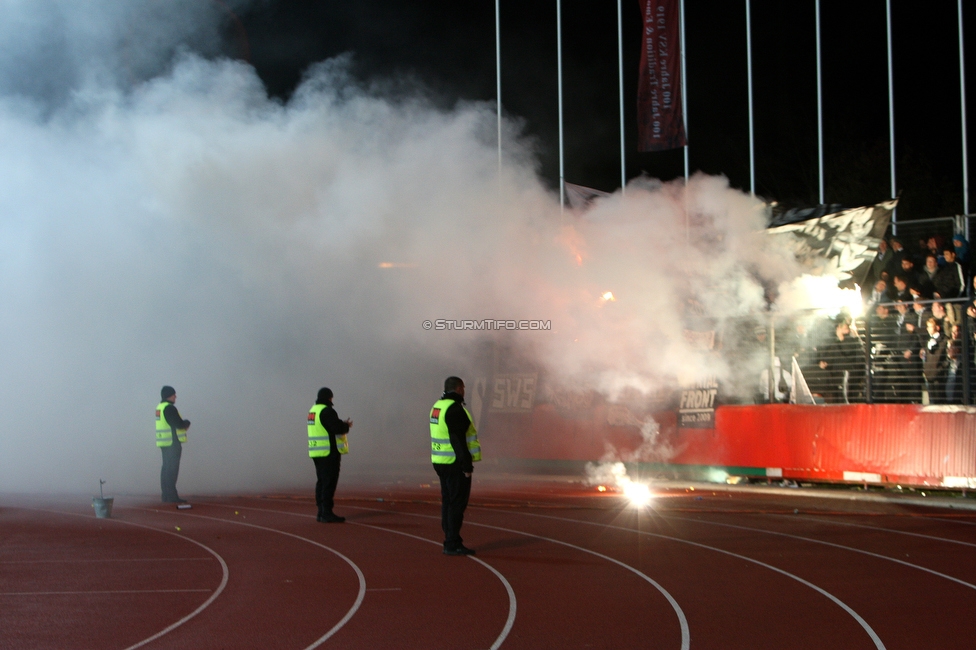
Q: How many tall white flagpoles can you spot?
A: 8